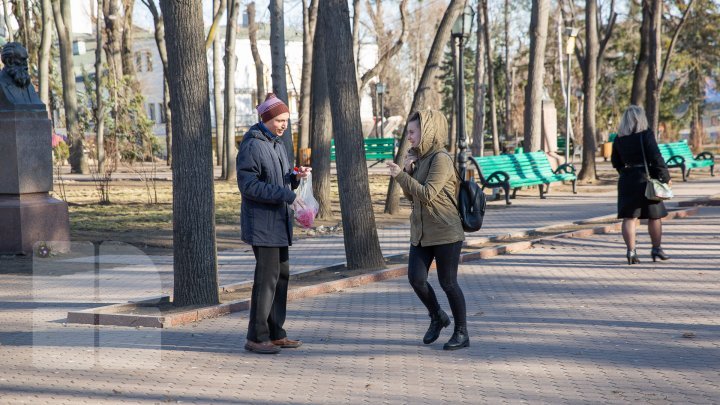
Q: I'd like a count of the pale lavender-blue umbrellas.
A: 0